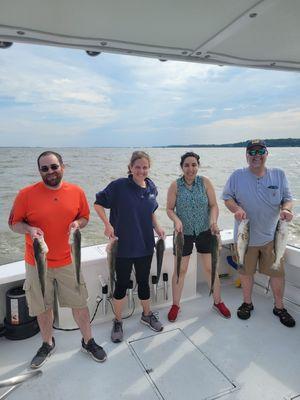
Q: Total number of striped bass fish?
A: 8